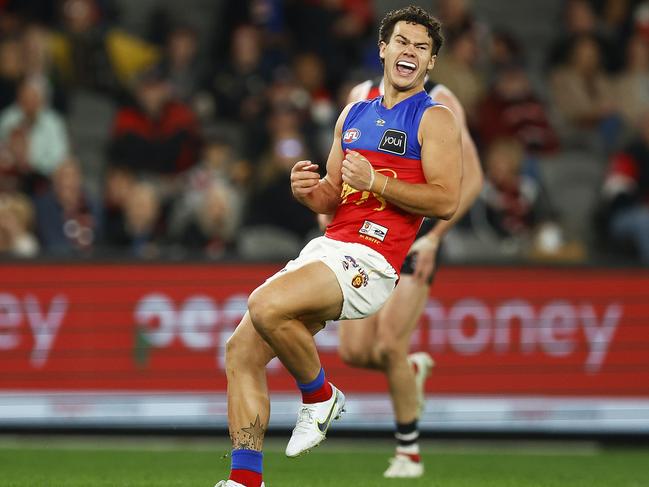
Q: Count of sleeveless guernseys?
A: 2